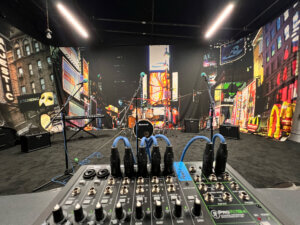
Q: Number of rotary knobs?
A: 8